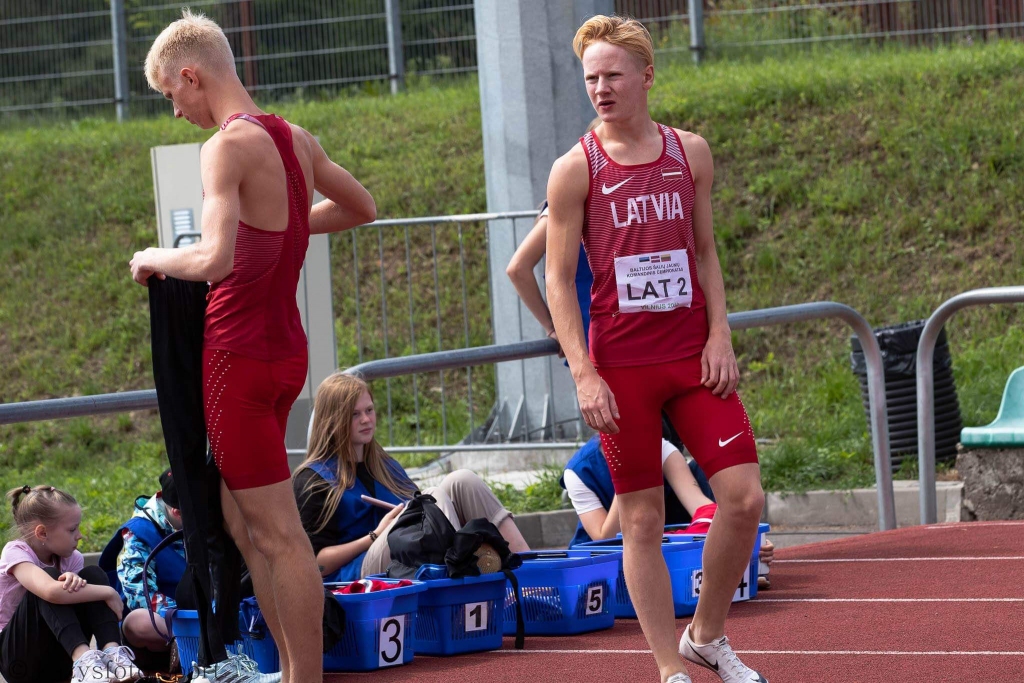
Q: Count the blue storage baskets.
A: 6